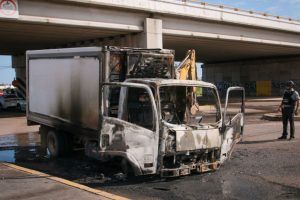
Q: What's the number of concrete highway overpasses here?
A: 1